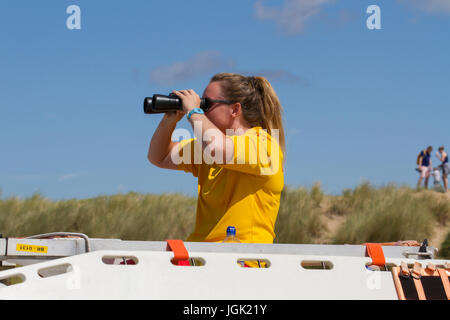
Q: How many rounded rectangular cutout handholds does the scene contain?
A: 7